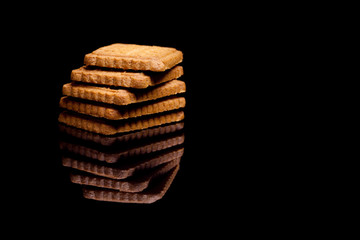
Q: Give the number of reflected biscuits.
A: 5